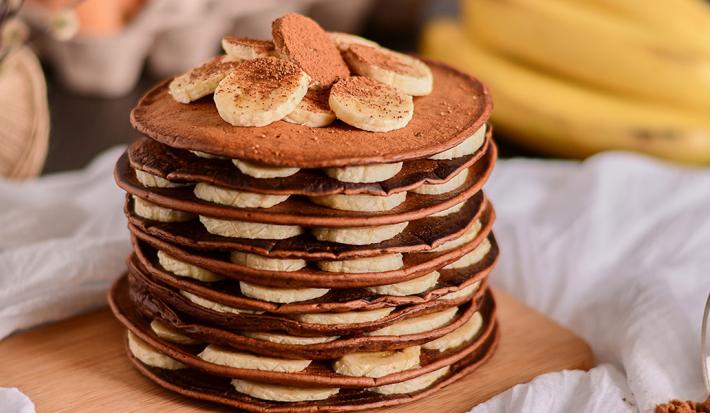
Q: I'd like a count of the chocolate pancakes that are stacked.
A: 10